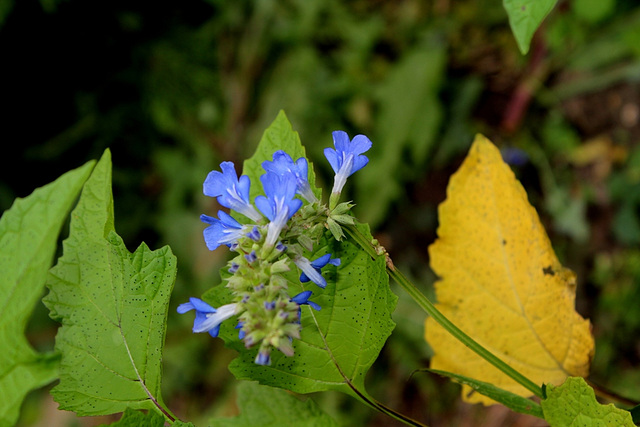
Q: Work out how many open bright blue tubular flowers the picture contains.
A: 8